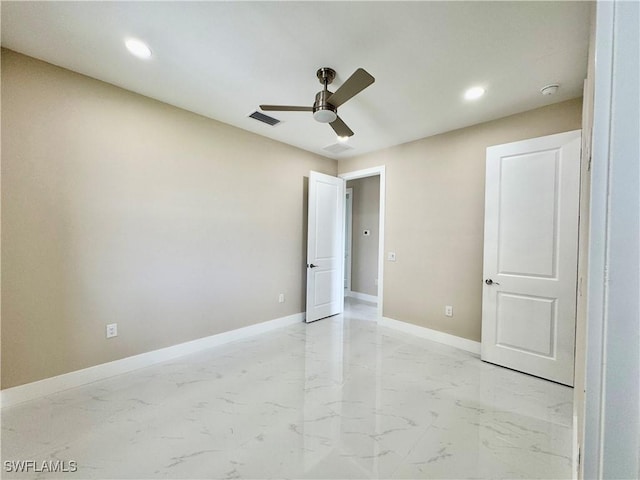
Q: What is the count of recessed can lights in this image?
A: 3